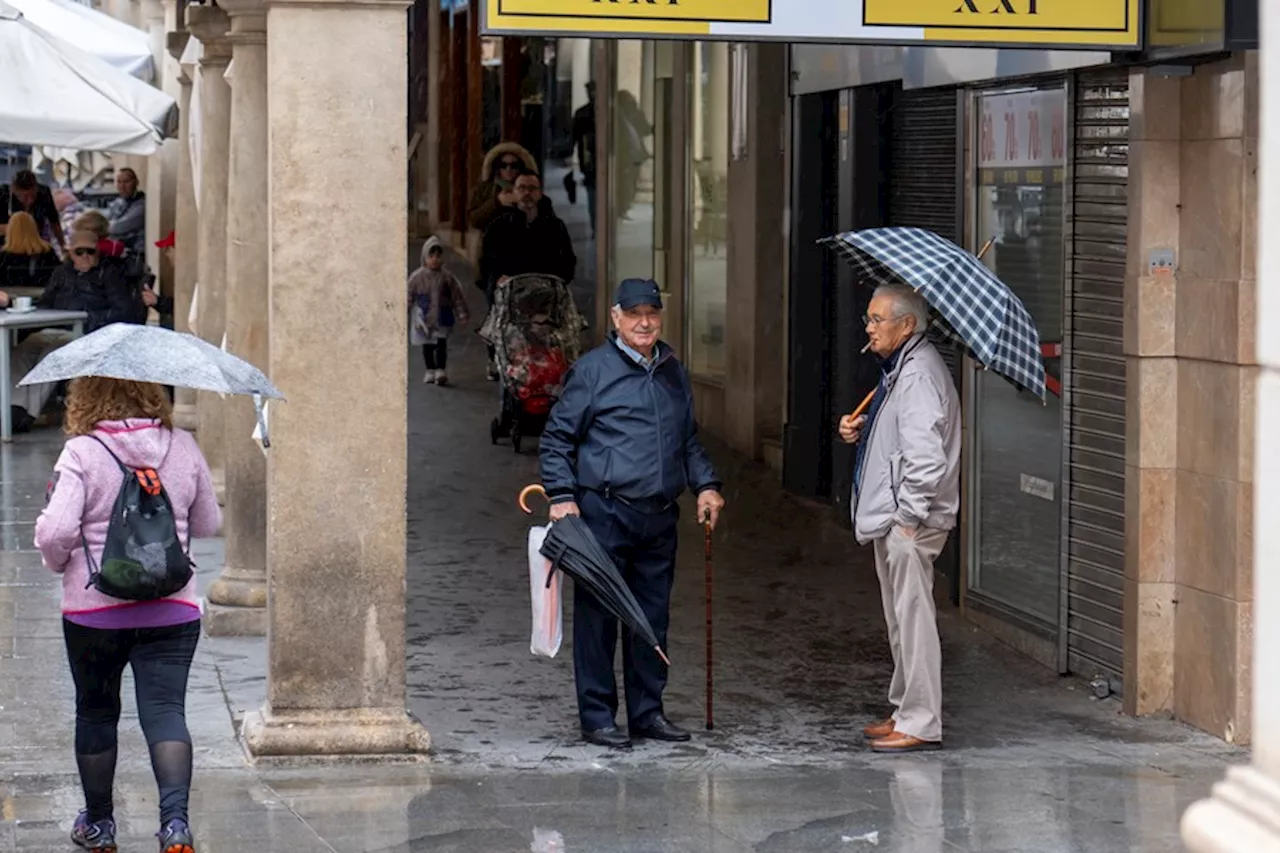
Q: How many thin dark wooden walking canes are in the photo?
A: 1